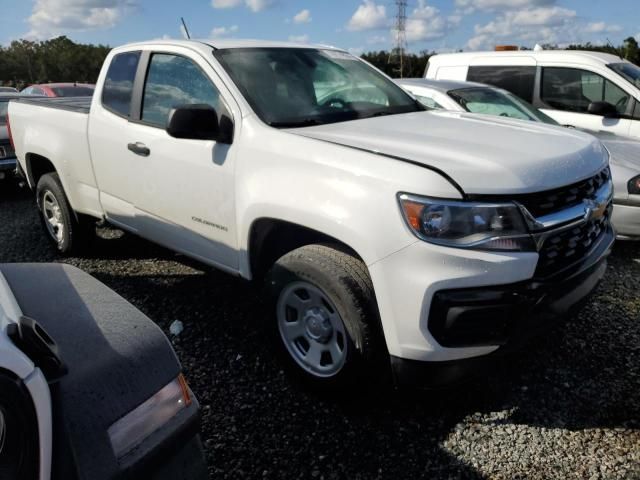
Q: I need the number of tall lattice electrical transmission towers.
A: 1